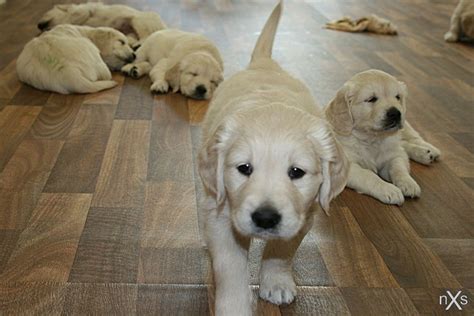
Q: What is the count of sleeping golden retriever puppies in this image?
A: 3